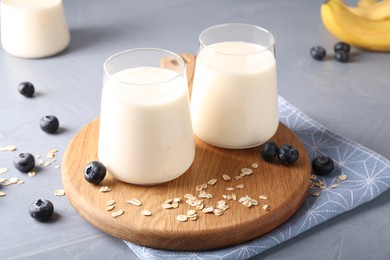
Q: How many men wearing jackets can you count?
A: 0